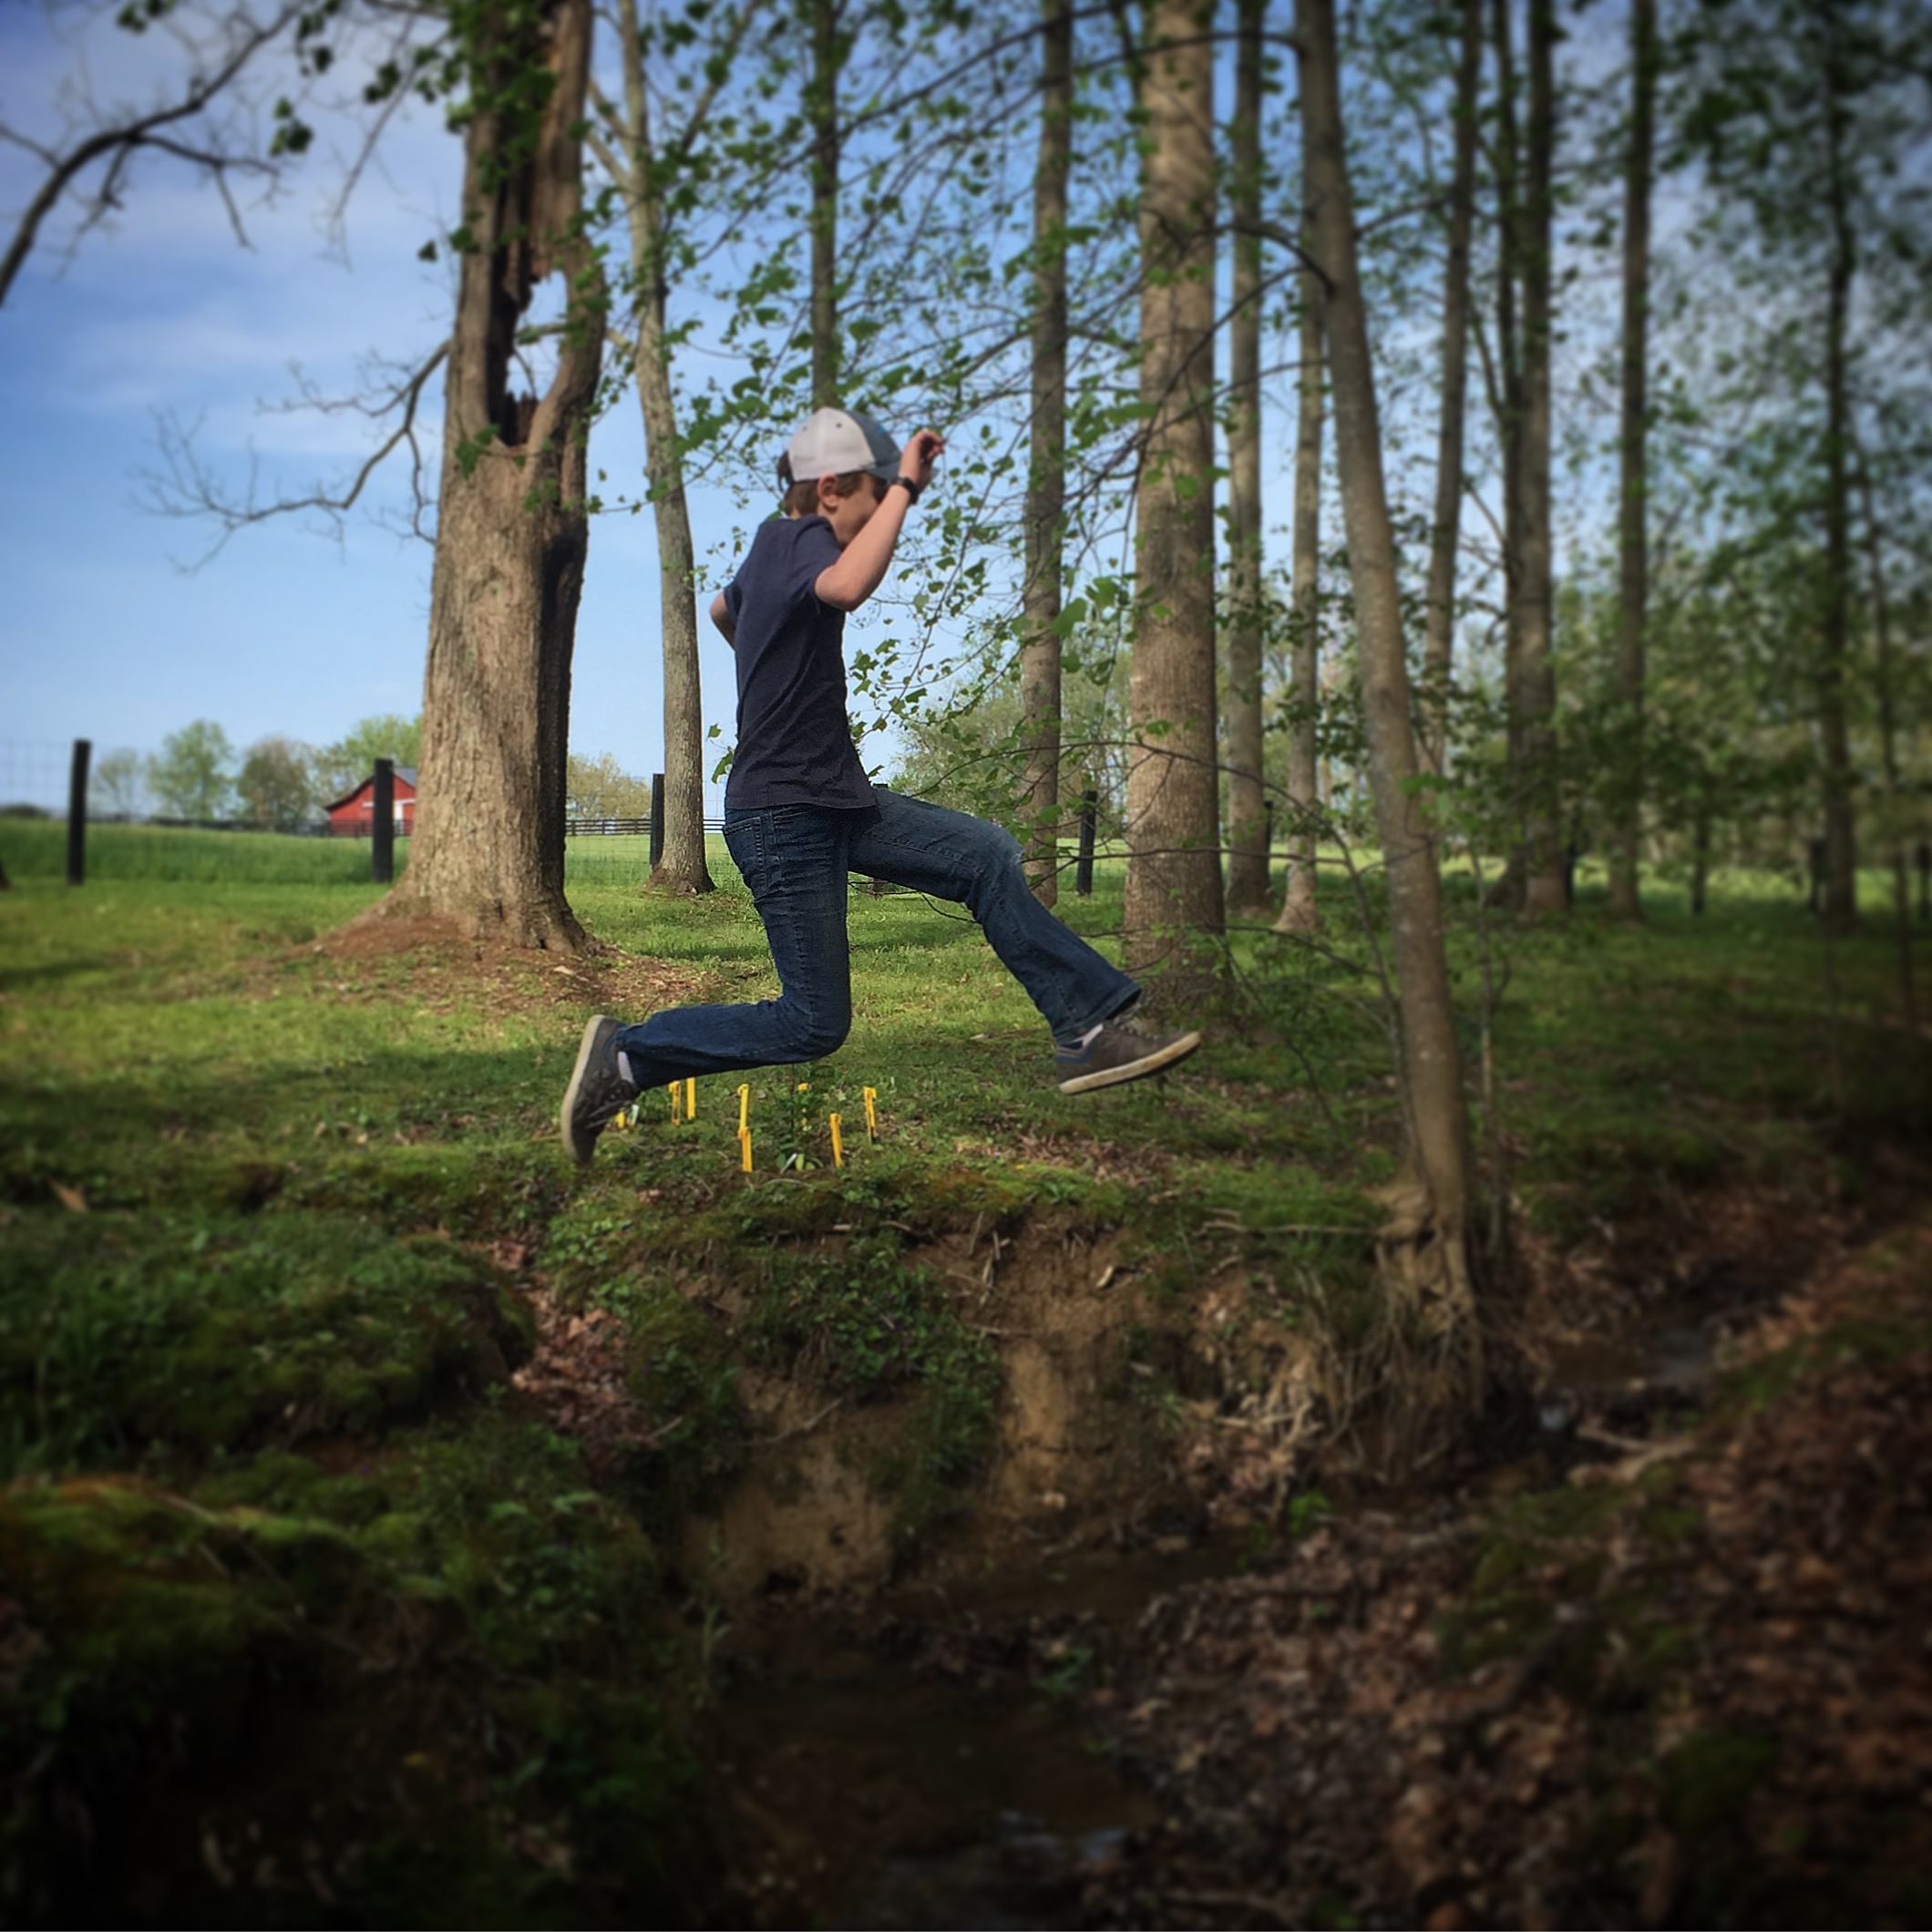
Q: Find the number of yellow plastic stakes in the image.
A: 8